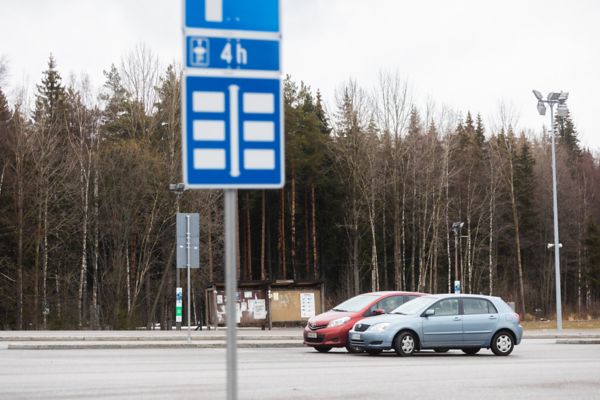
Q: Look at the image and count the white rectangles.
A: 6